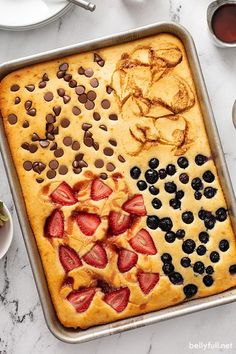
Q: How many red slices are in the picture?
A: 13